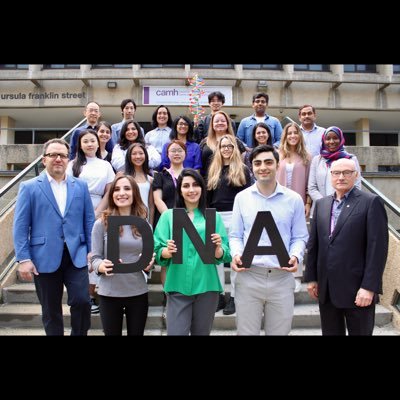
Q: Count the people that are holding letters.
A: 3